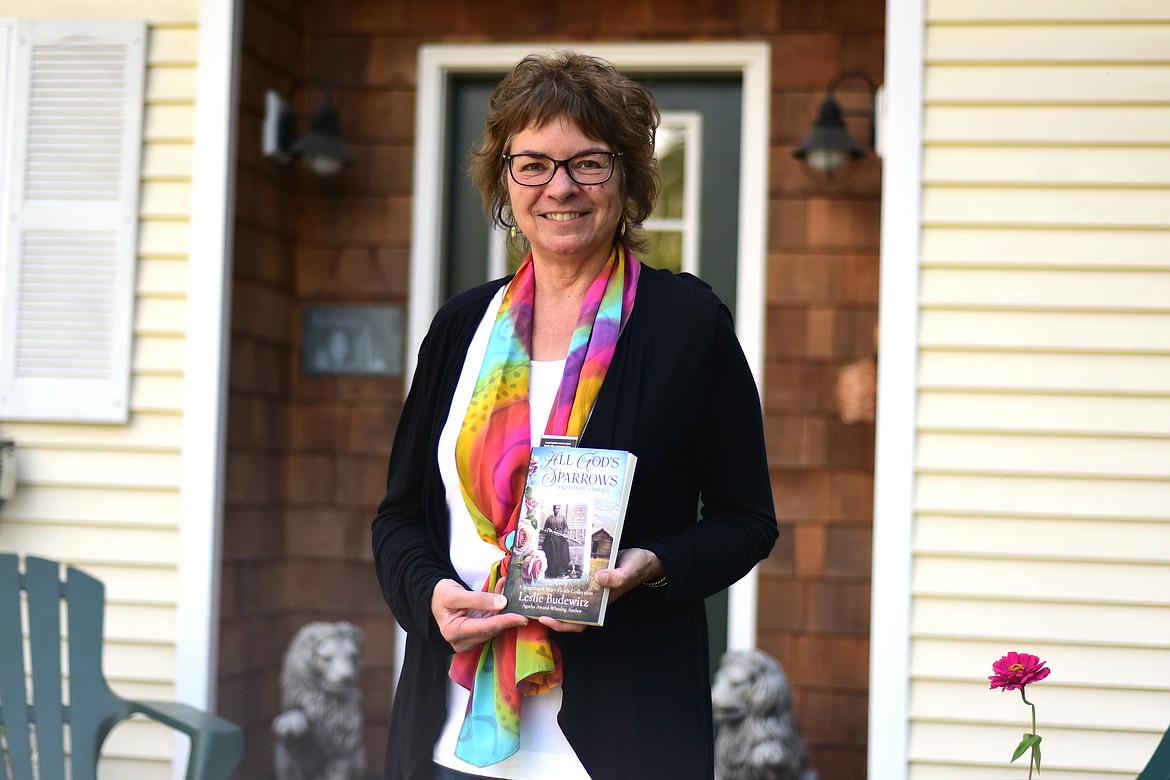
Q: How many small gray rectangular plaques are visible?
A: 1